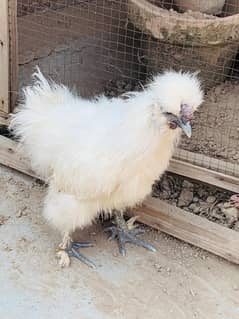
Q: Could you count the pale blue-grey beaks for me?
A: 1